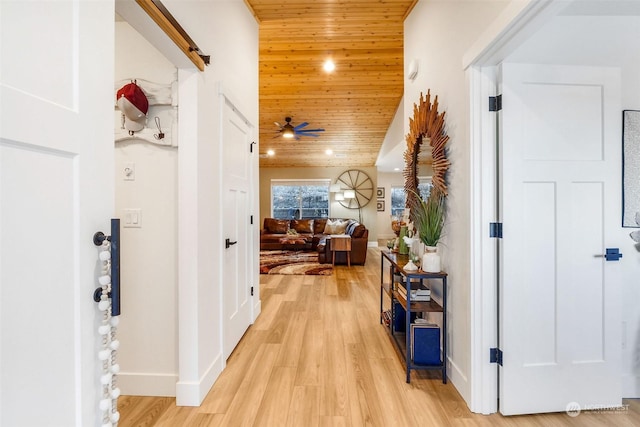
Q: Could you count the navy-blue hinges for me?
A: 3